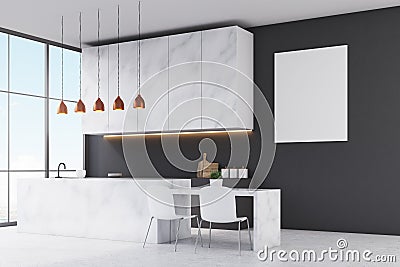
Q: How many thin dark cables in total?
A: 5